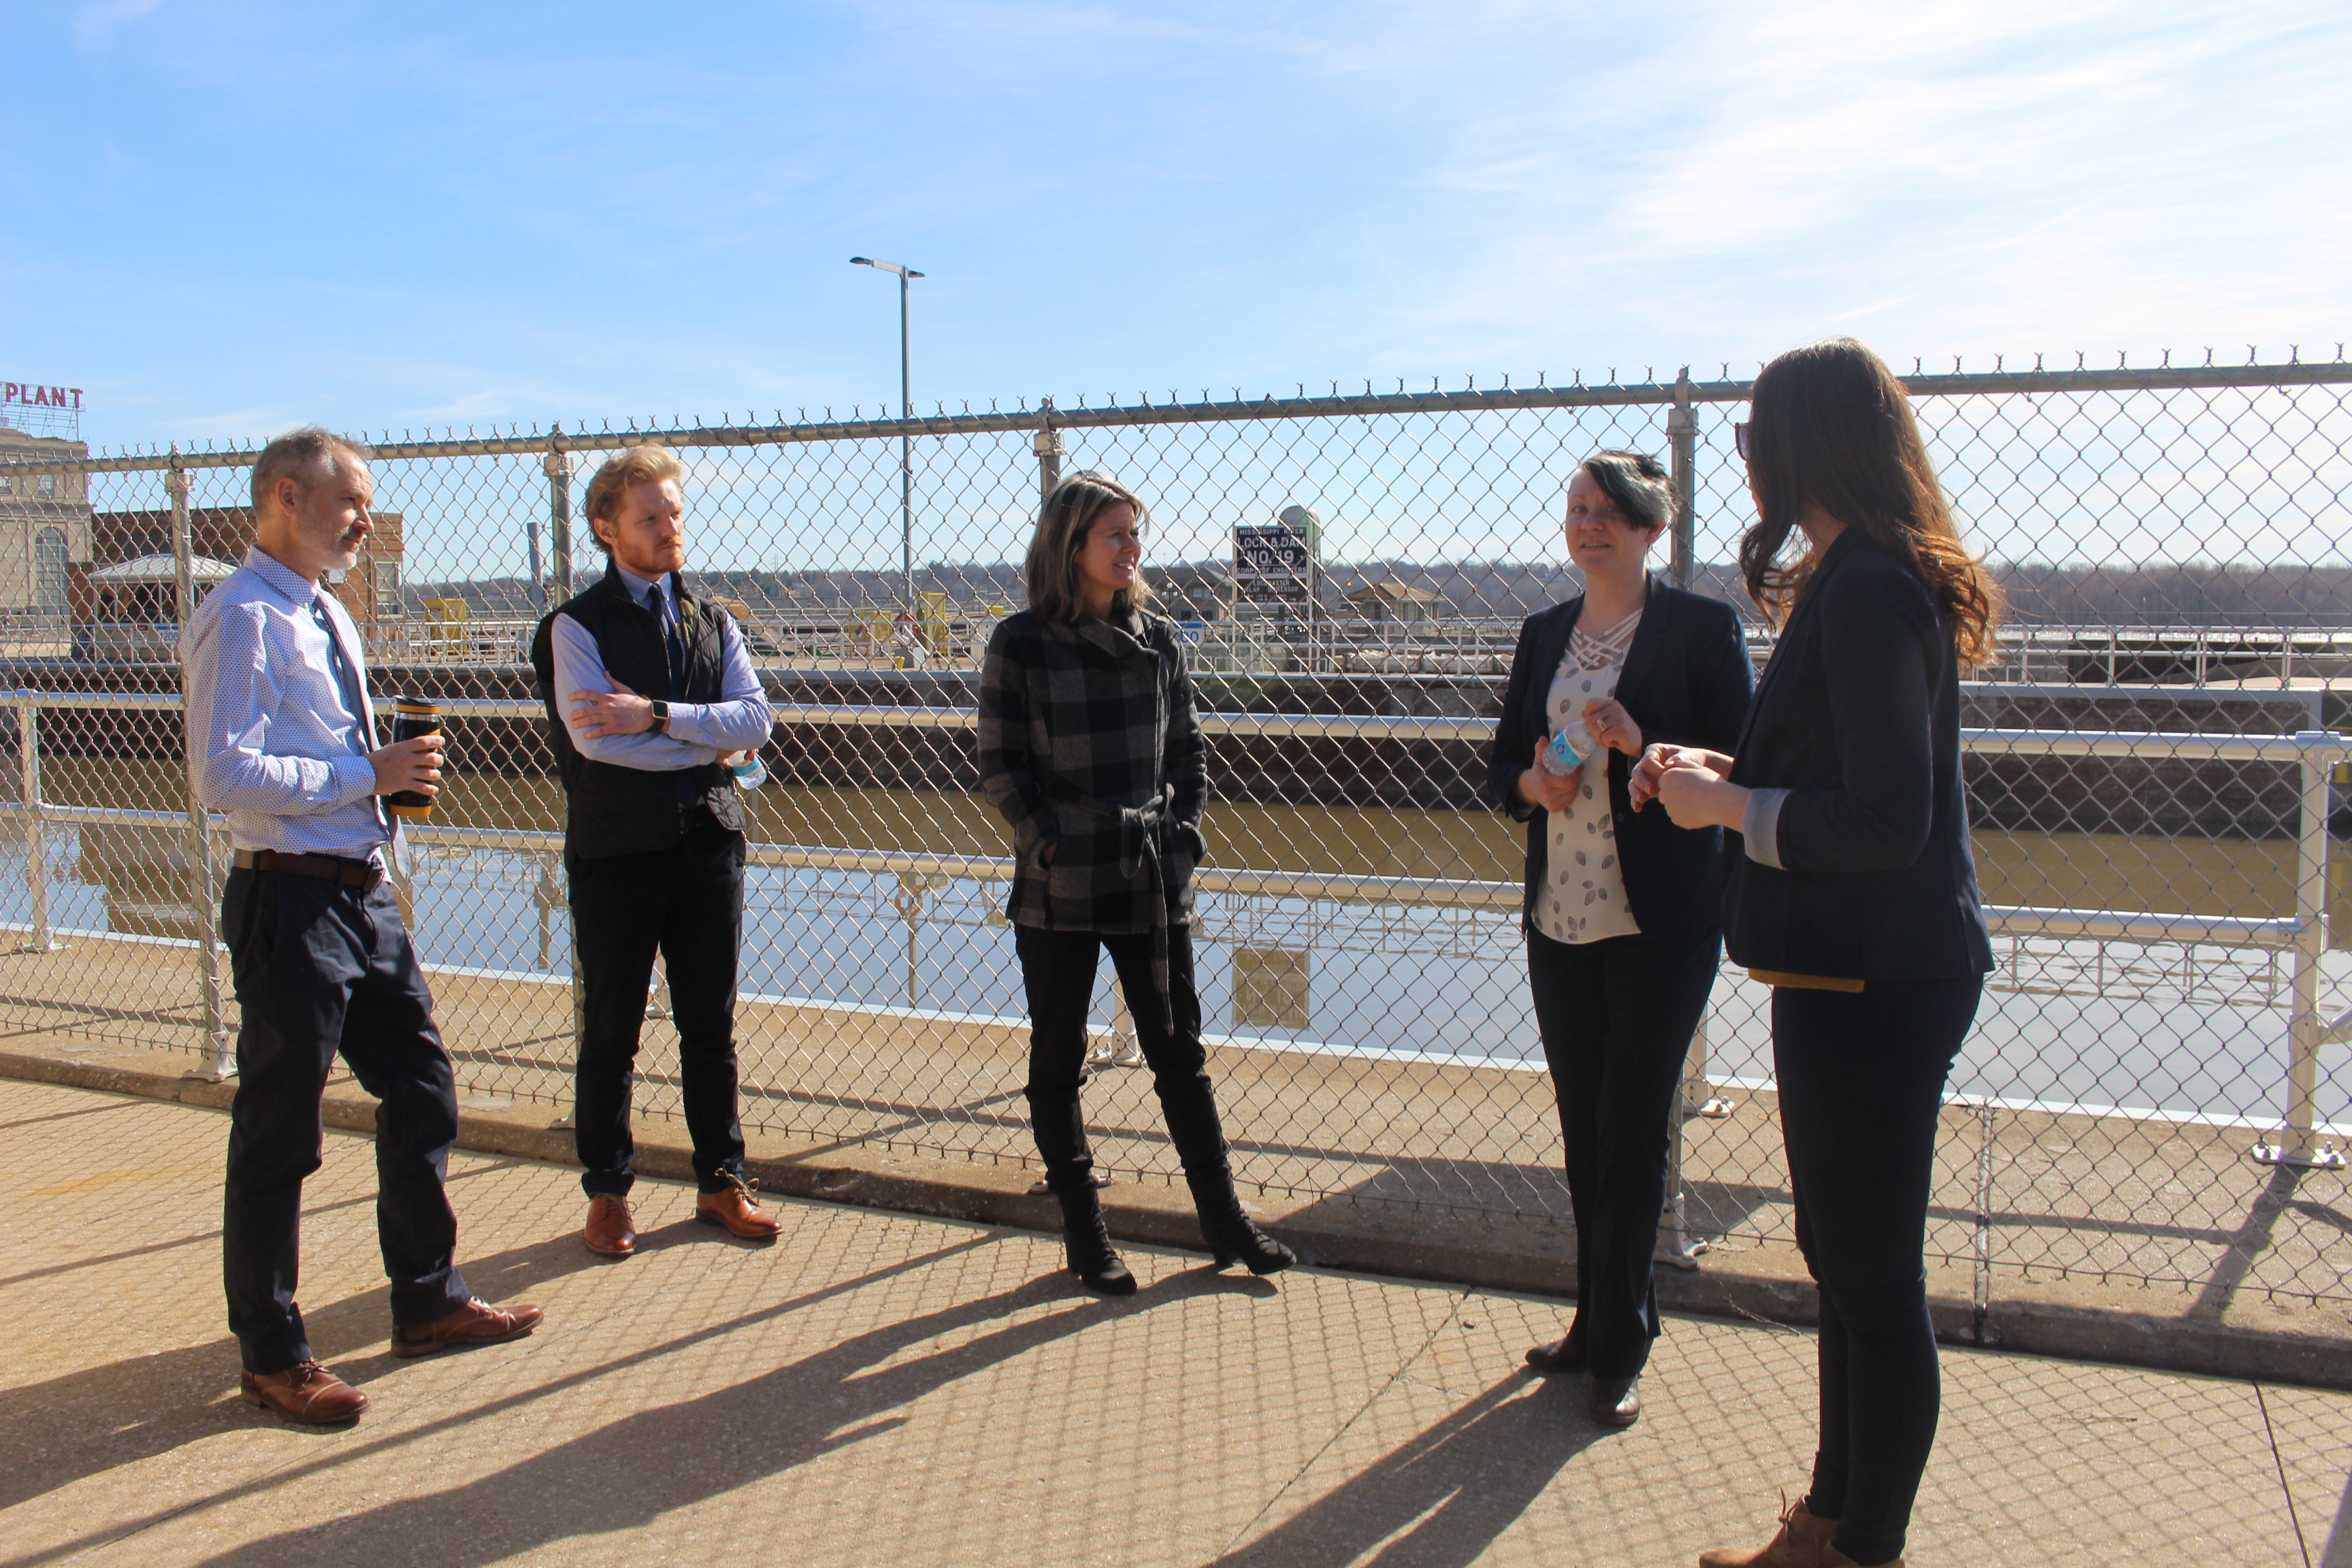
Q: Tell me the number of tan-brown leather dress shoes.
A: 4